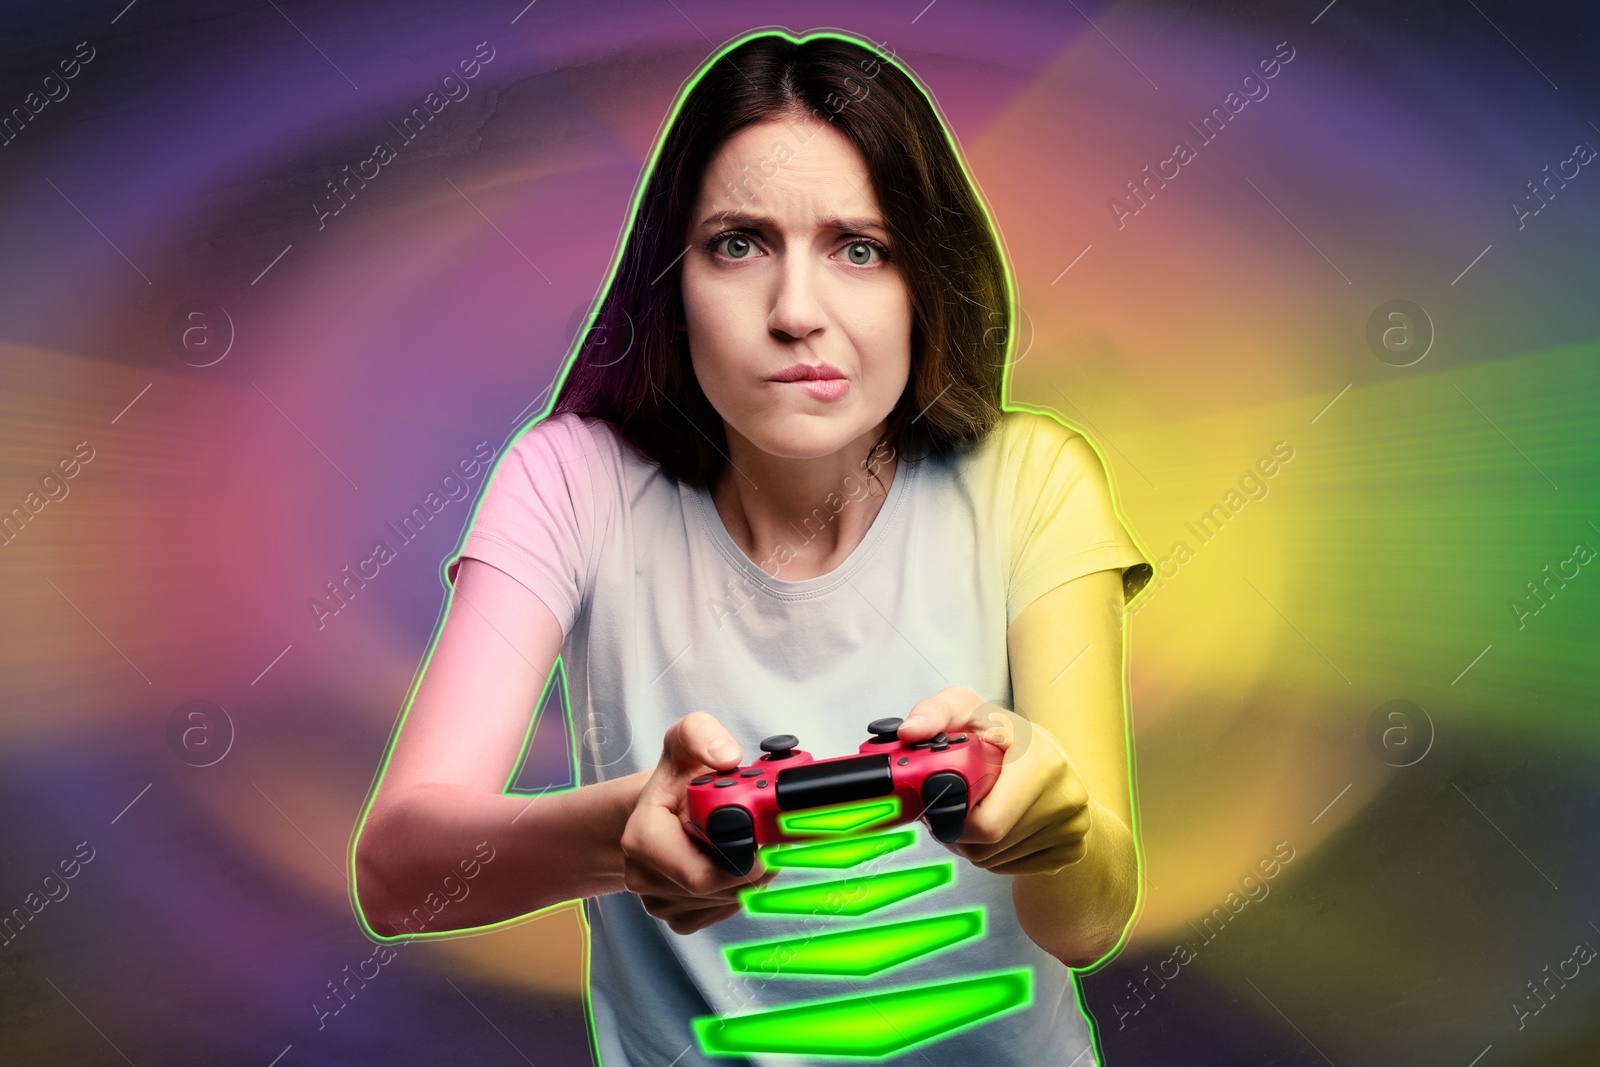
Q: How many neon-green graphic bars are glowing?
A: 5